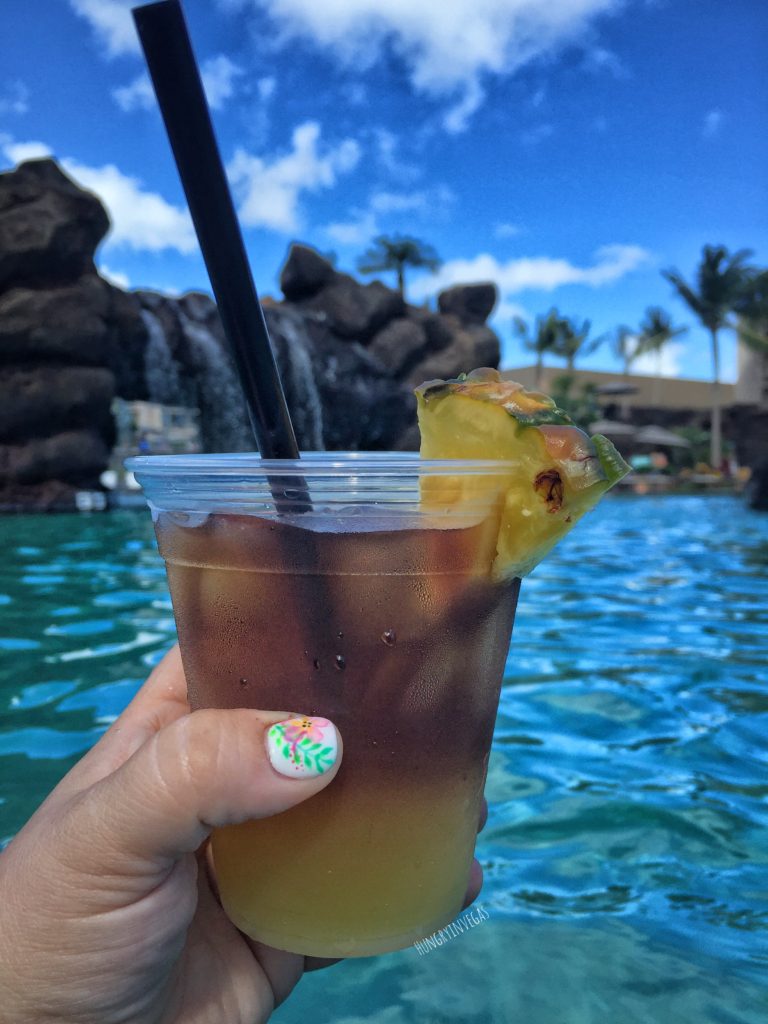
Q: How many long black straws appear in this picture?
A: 1